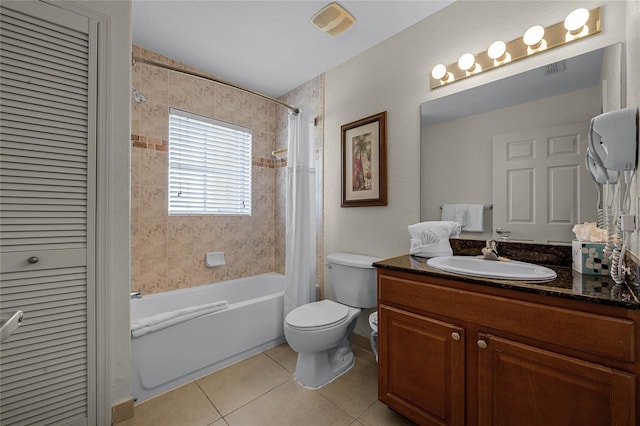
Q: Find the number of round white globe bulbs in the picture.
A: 5